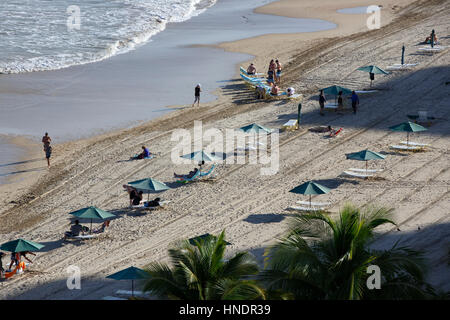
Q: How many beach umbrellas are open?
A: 12